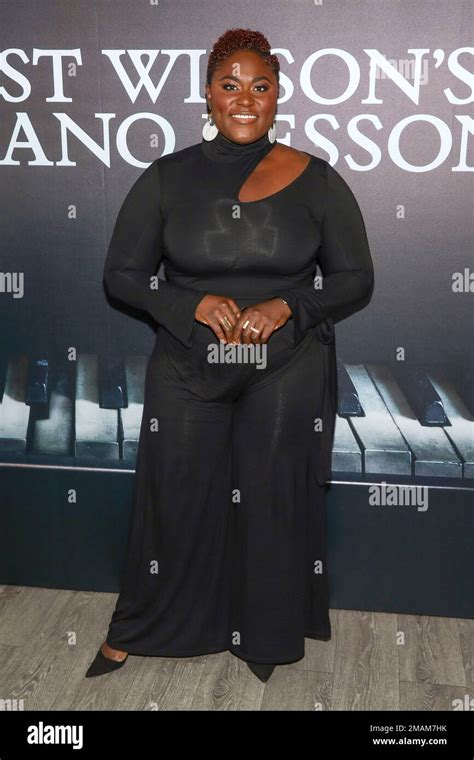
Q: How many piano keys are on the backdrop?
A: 12